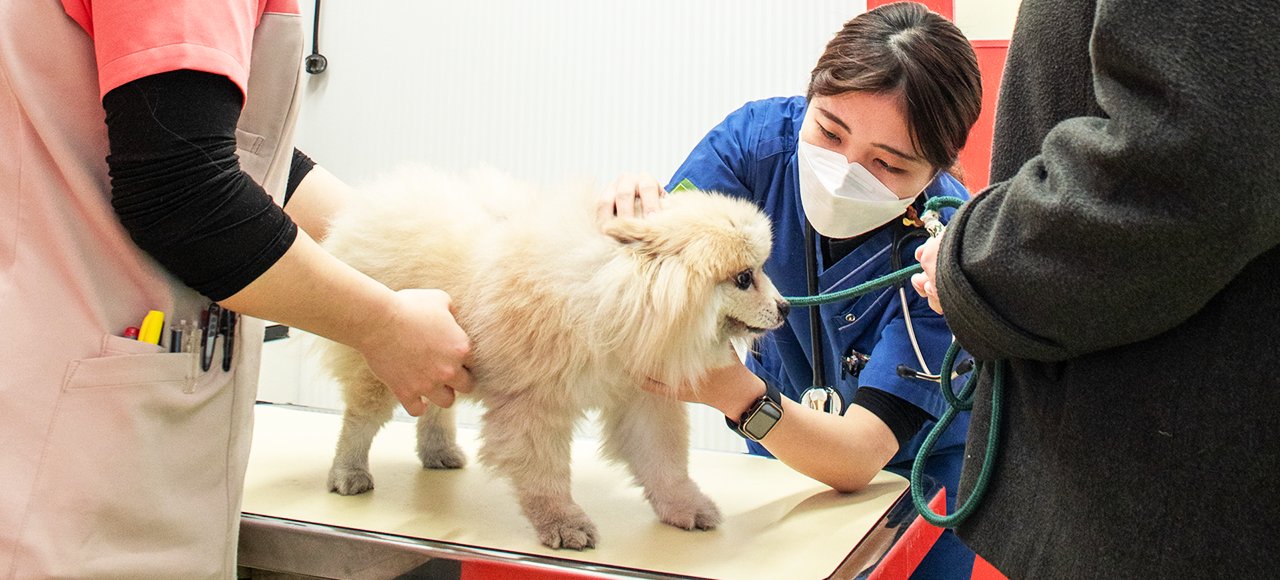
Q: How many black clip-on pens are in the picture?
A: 2